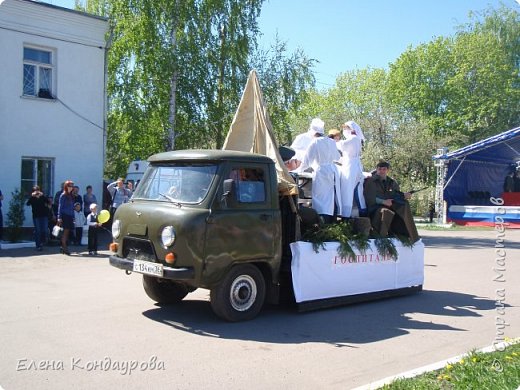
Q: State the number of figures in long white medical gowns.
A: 3